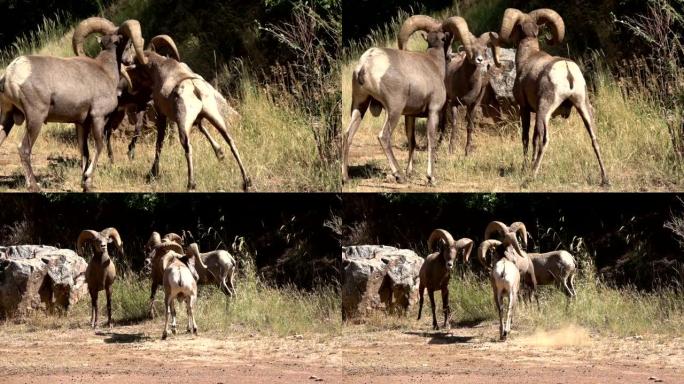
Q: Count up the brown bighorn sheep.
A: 14